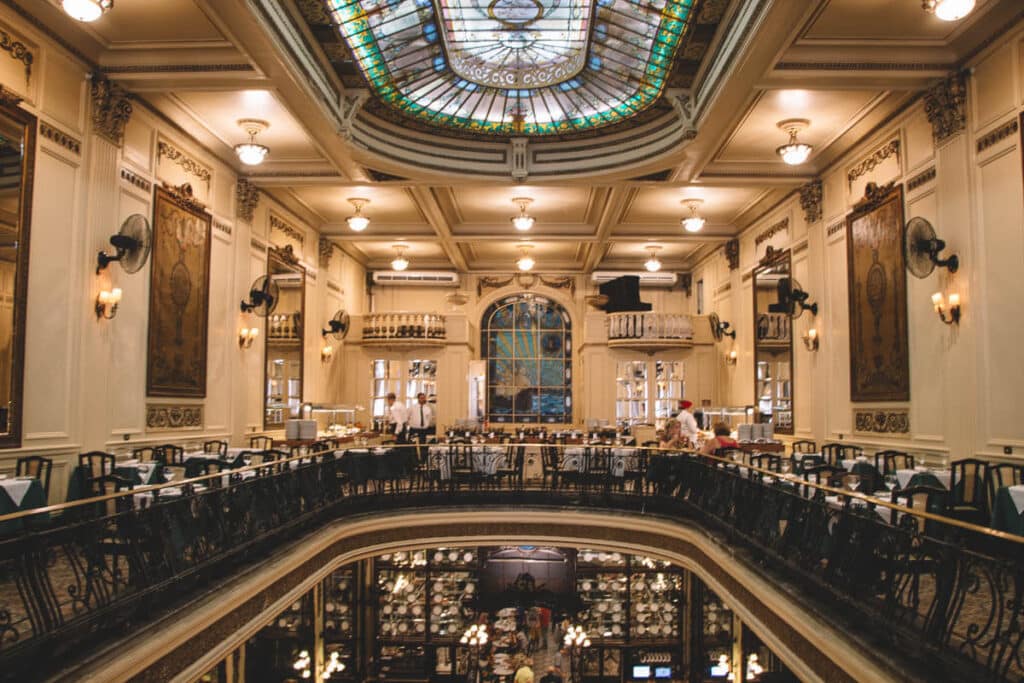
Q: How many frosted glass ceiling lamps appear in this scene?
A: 10